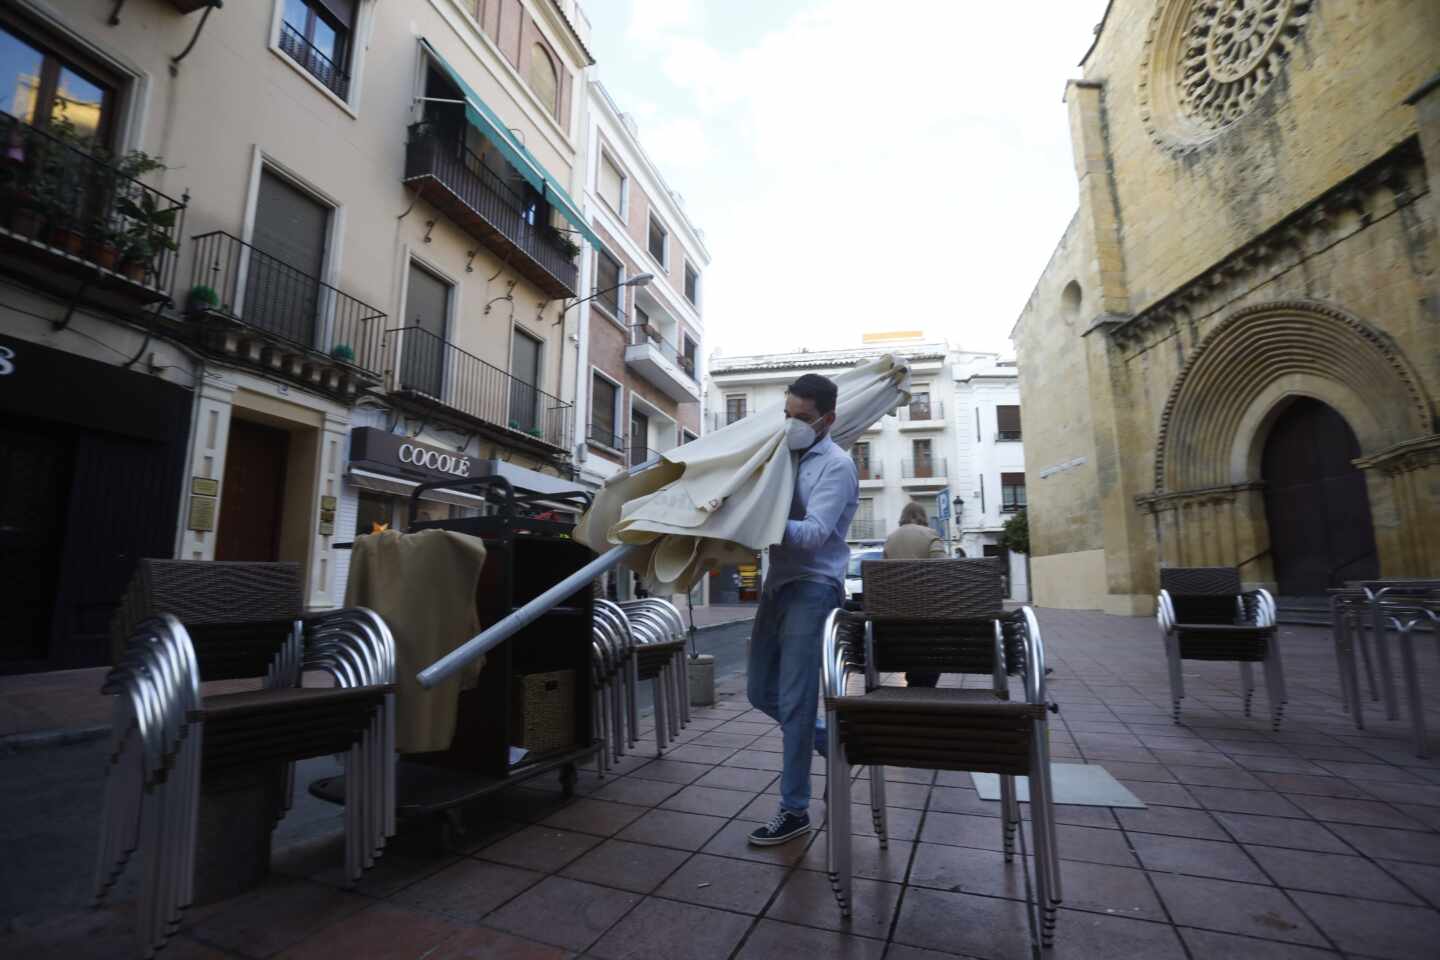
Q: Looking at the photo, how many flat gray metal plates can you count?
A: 1